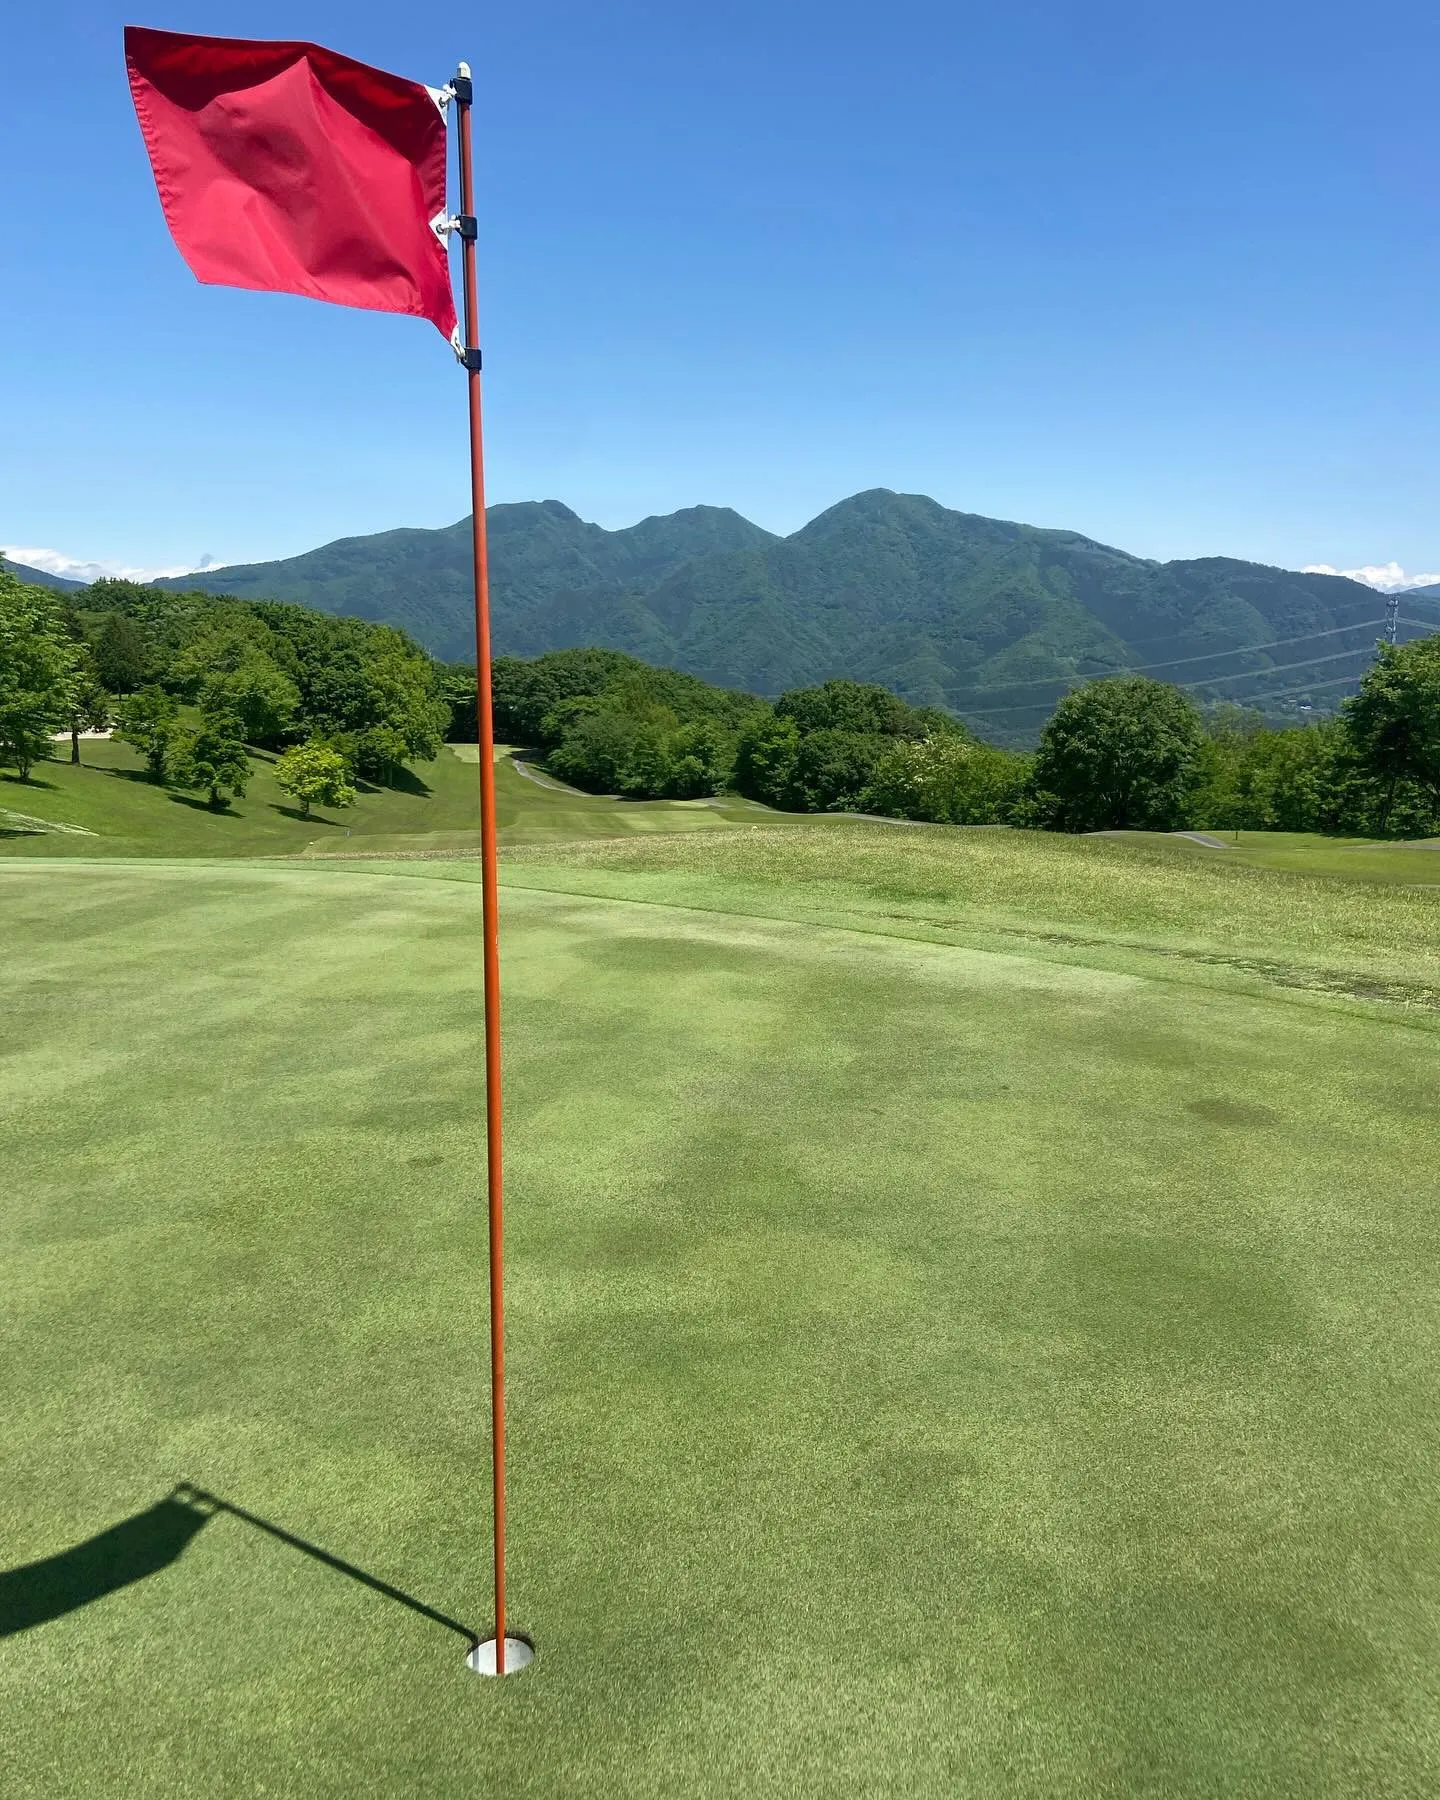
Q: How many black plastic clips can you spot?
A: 3